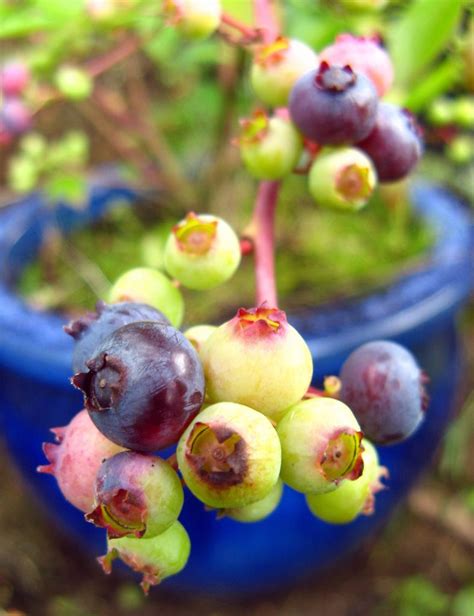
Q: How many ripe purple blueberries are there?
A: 5